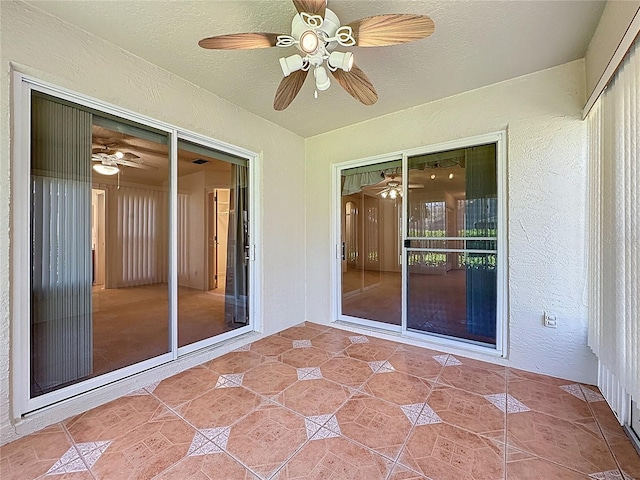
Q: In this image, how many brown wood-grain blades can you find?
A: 5